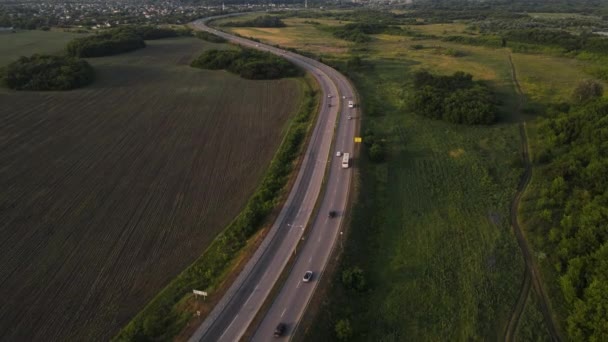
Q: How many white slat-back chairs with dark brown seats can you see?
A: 0